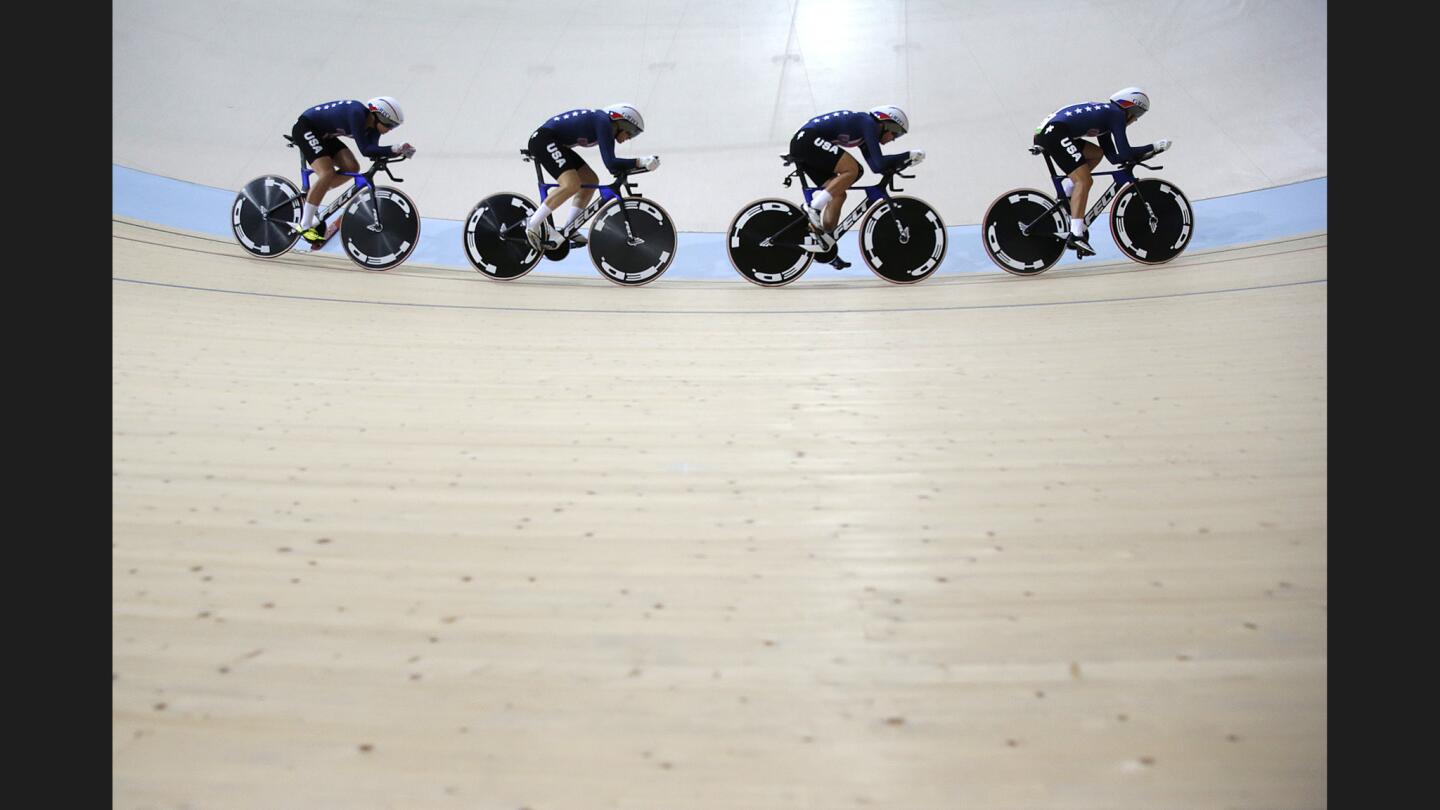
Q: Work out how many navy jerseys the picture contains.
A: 4